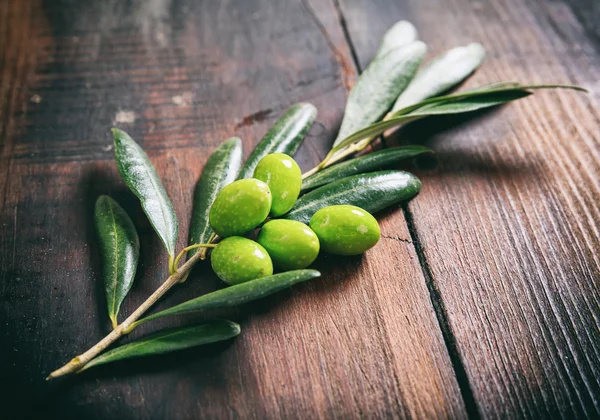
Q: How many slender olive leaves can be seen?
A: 13